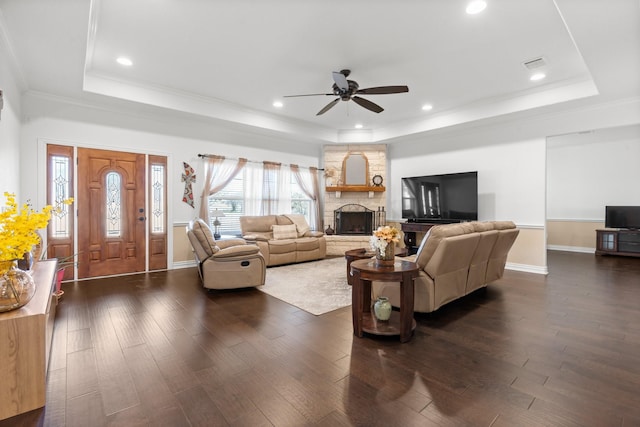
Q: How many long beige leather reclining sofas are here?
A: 2